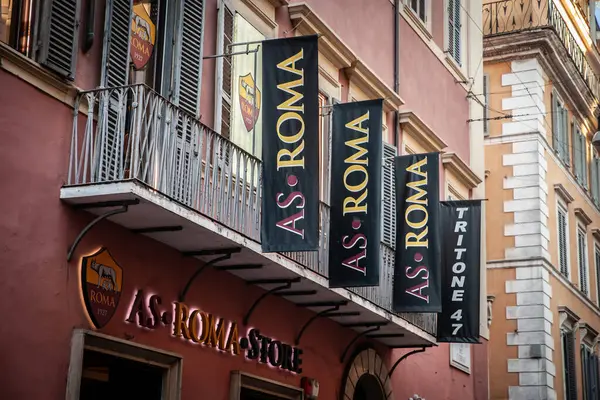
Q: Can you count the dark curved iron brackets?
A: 6